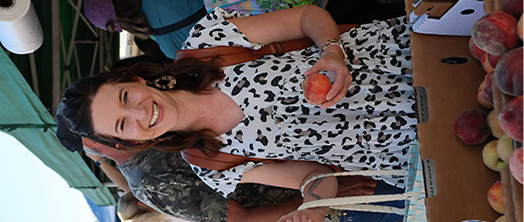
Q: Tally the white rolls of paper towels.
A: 1